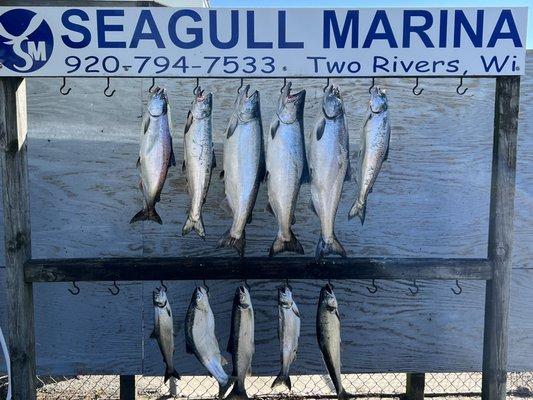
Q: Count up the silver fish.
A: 11